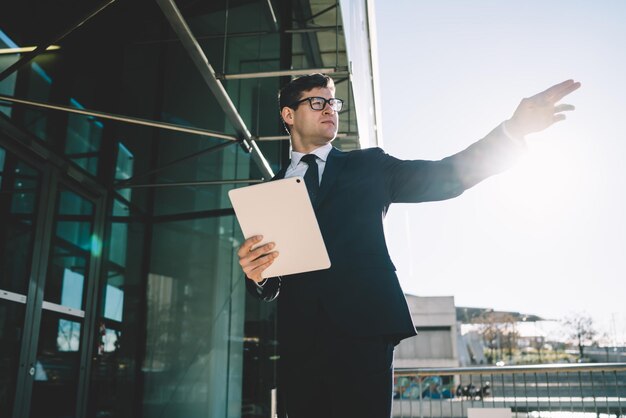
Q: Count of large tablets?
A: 1